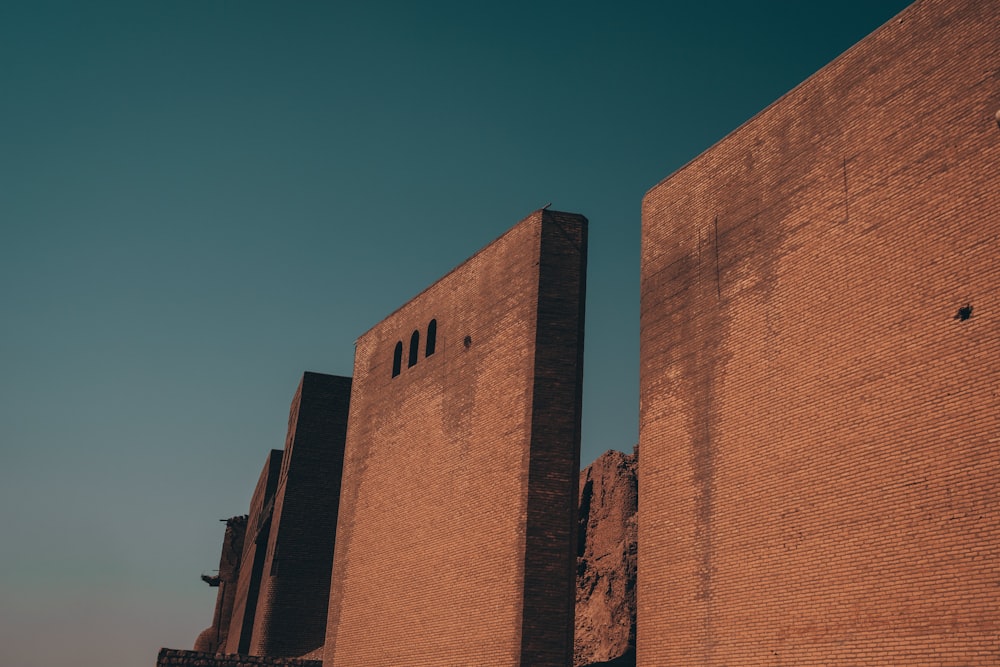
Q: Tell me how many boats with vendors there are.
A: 0